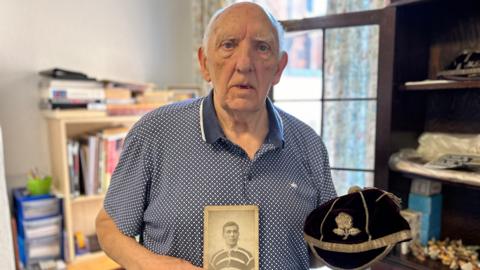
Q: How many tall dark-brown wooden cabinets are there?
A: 1